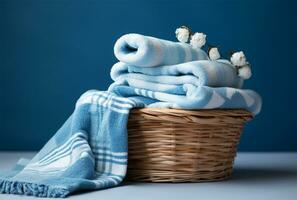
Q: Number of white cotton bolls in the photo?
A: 5